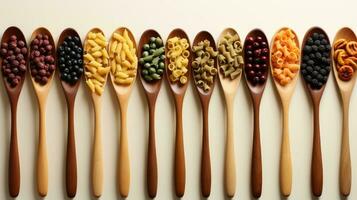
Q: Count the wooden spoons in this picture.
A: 13